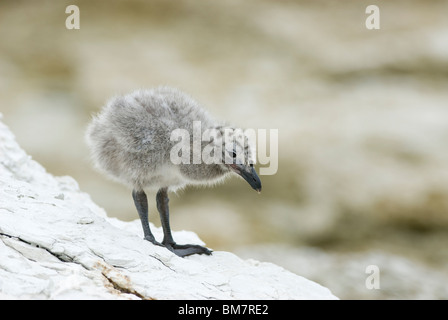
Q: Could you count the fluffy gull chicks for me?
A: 1